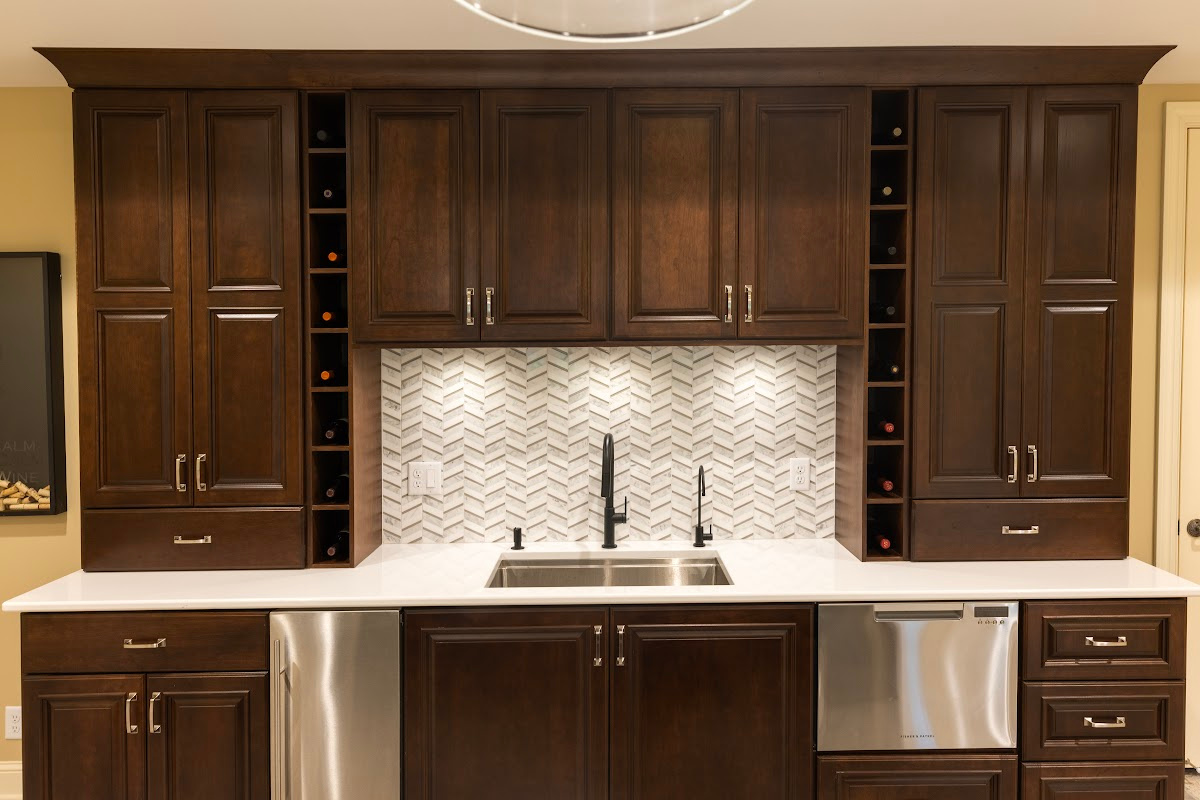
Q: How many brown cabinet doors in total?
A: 12